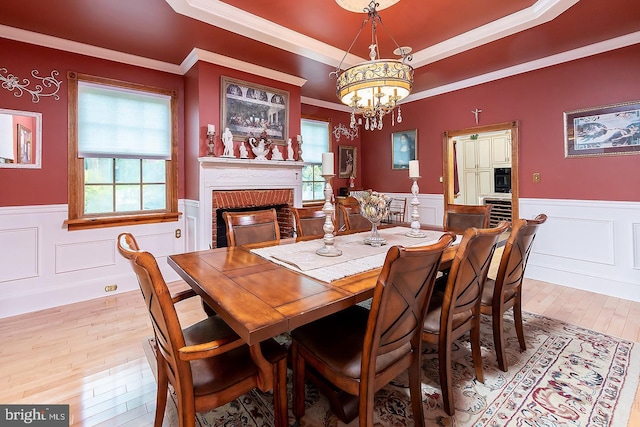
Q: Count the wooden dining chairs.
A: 8